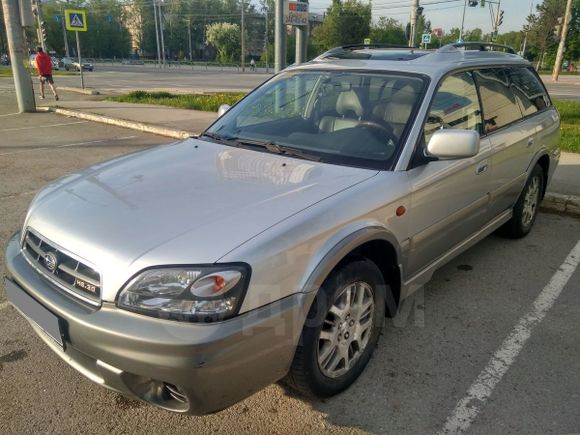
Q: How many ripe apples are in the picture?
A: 0